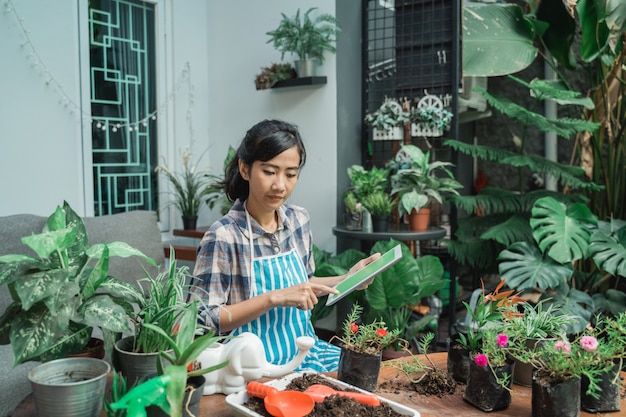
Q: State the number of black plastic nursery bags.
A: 5